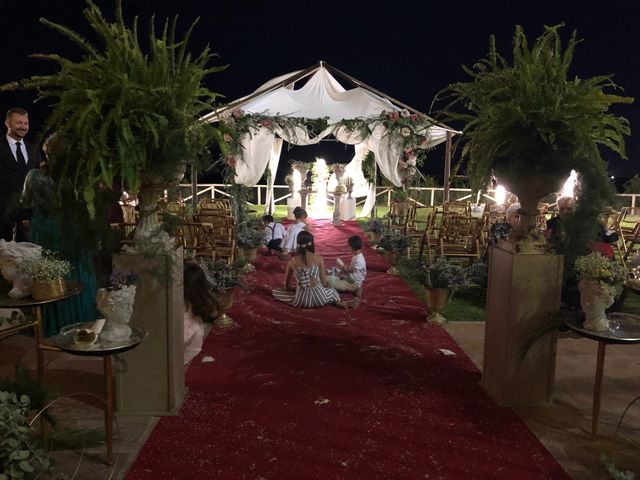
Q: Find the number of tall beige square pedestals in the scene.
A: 2